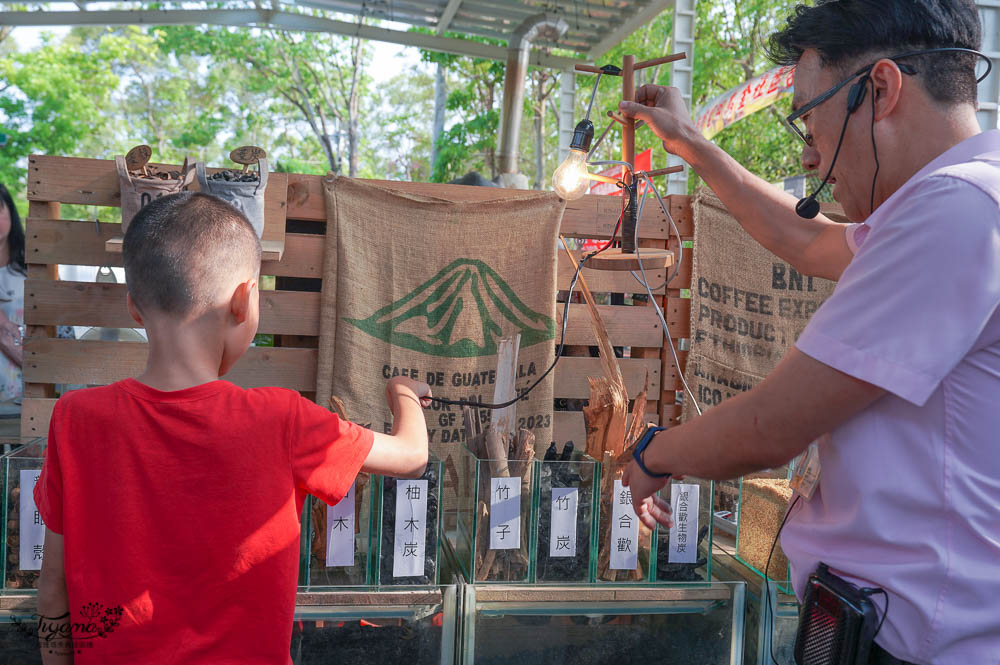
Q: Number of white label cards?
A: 7